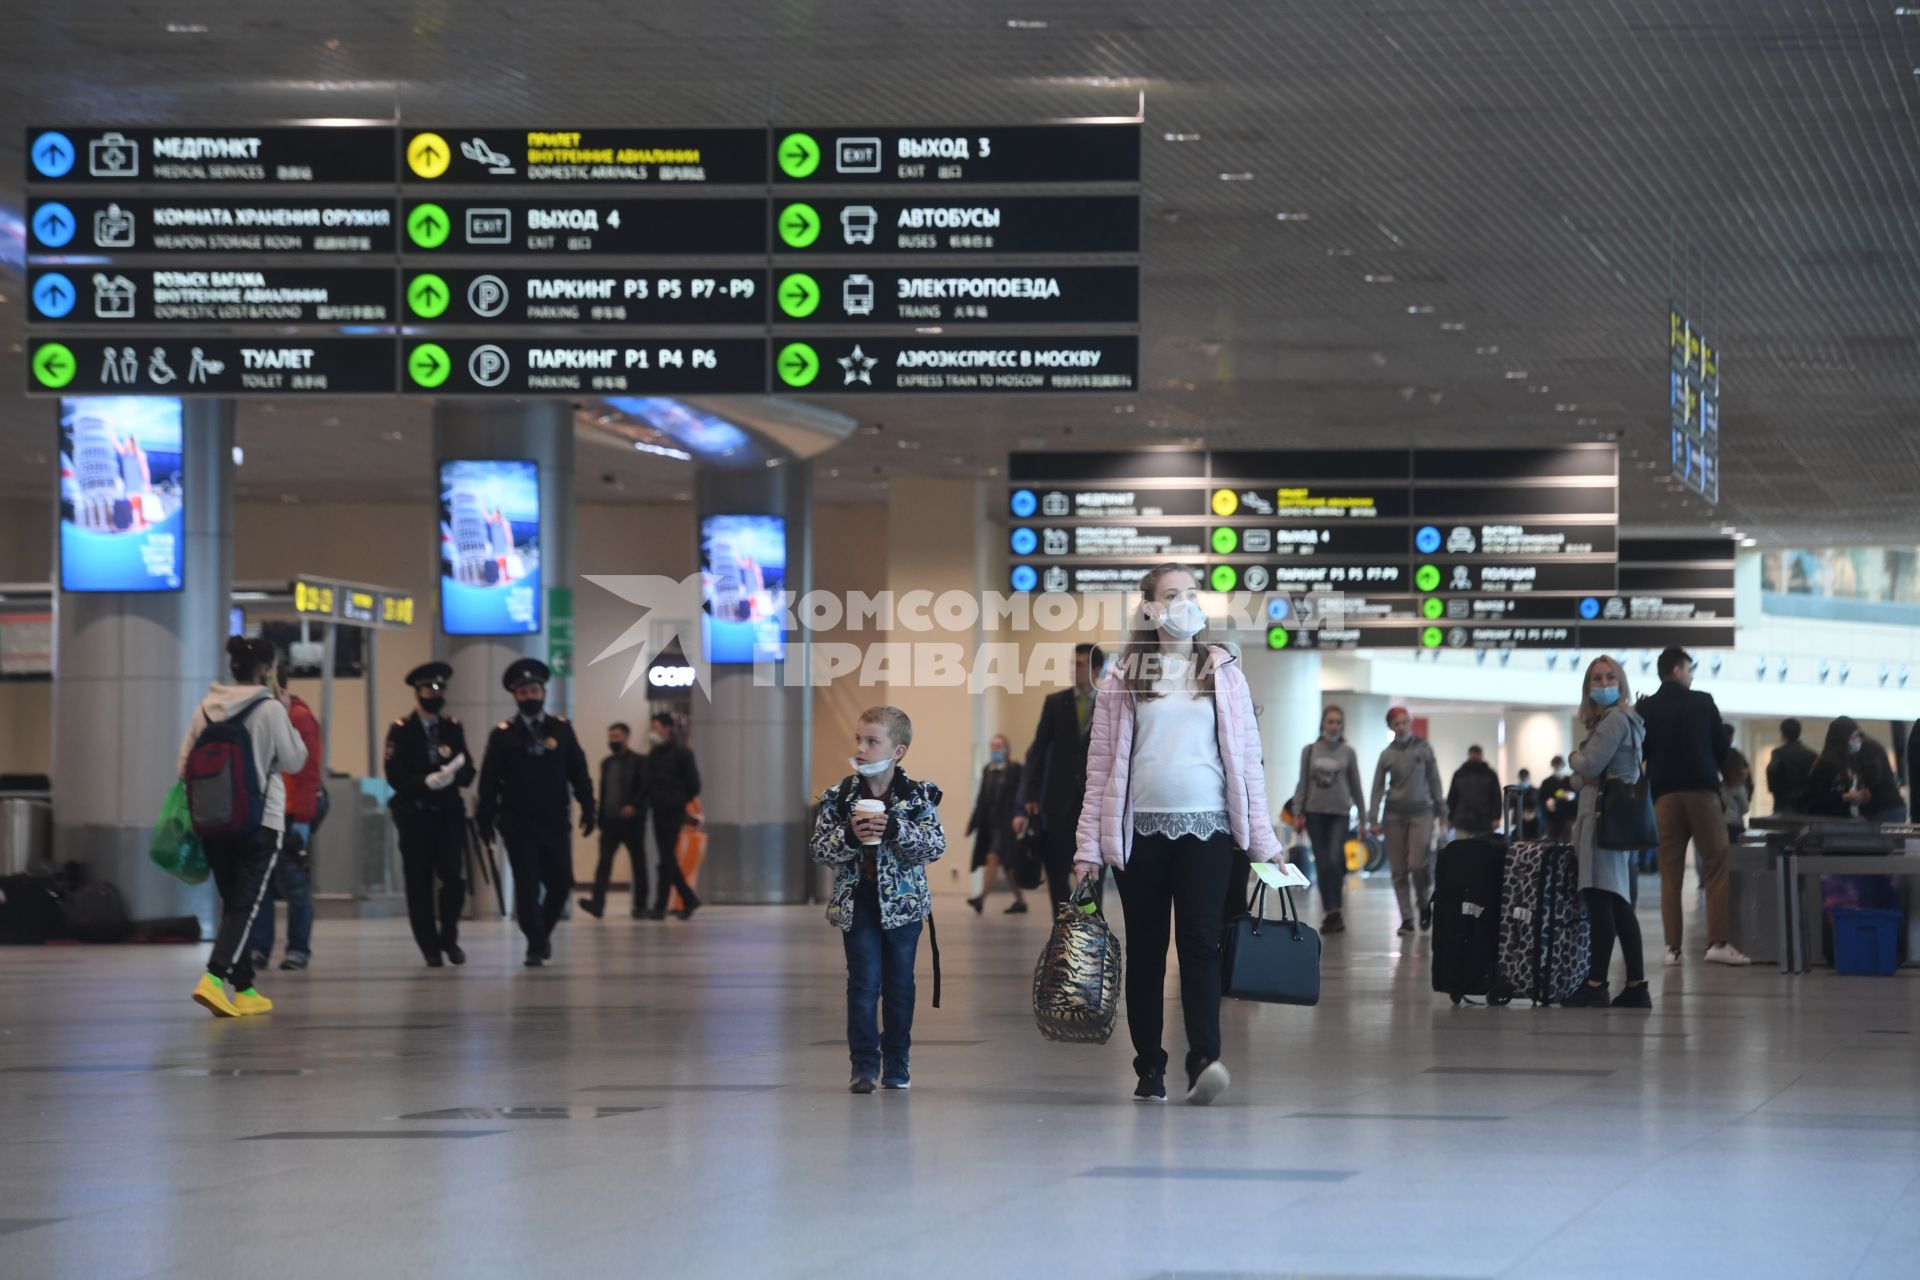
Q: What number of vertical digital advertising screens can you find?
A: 3